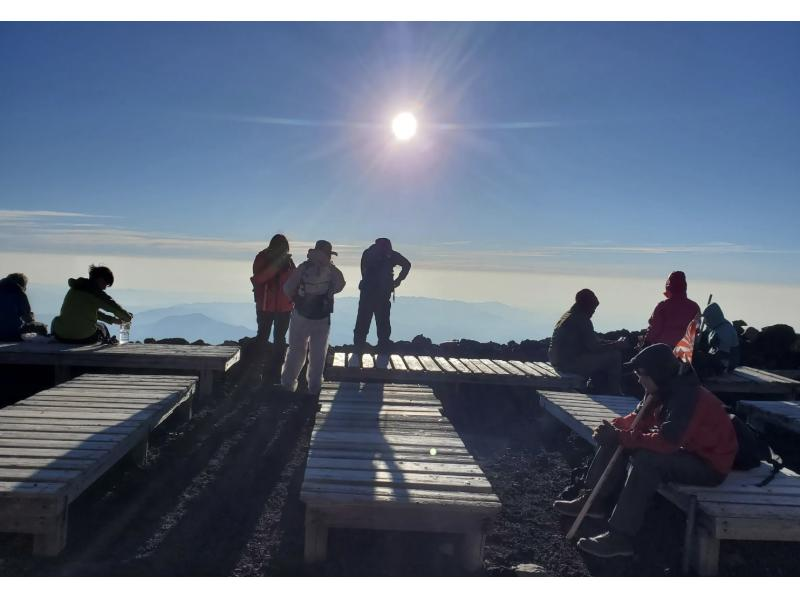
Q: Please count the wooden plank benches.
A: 7